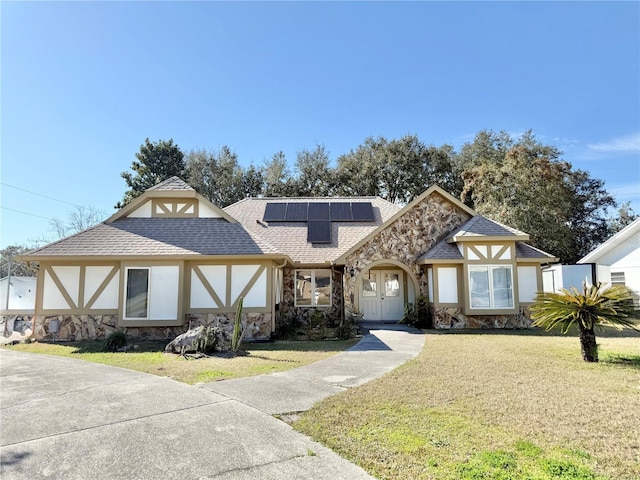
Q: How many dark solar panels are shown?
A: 6